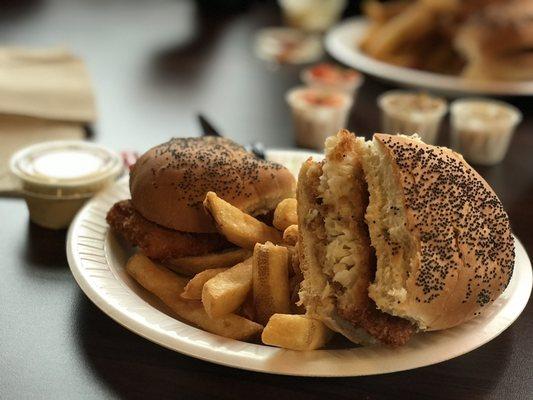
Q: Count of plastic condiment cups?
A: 7